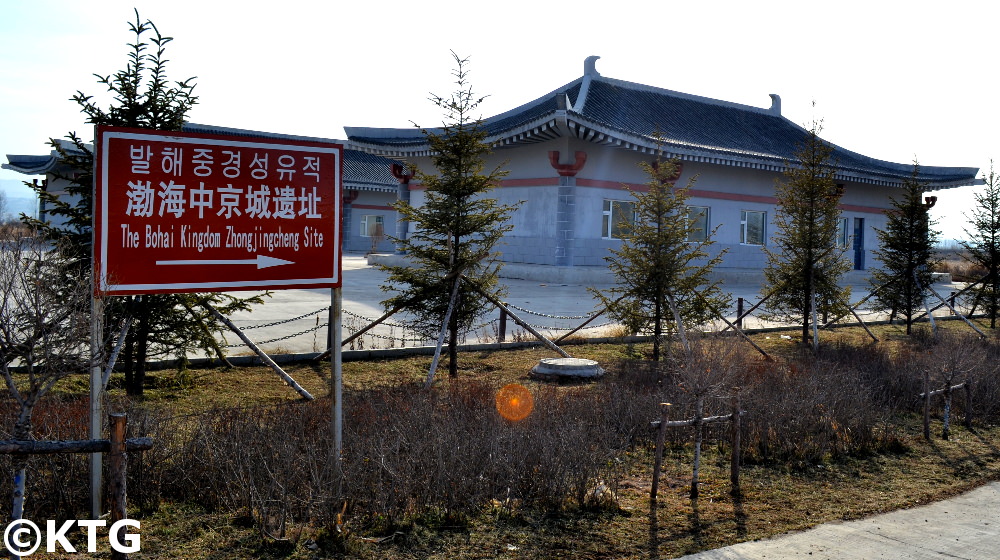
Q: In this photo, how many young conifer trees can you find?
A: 6